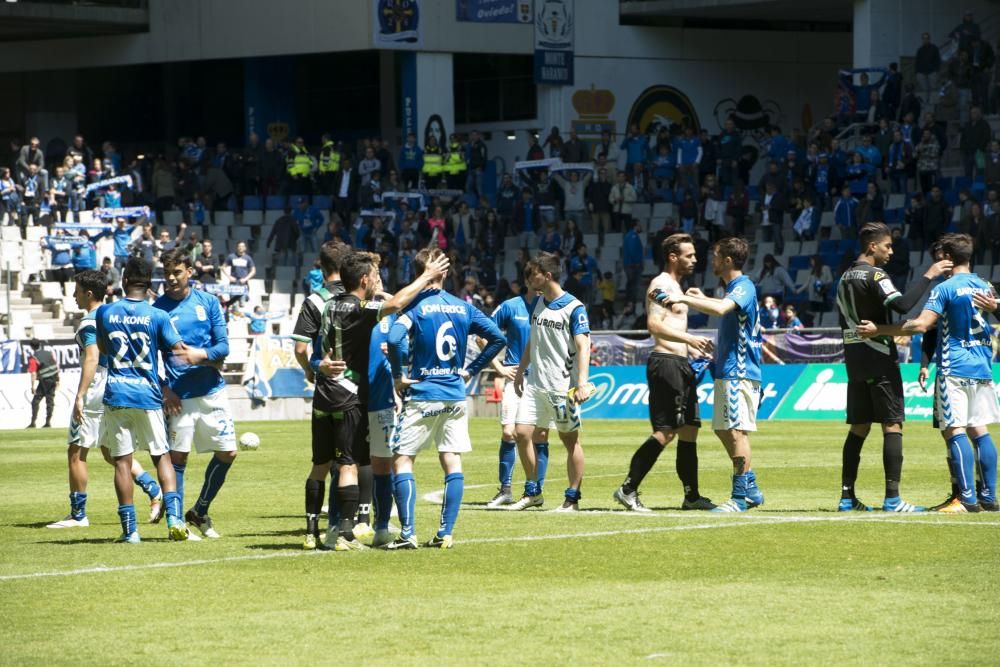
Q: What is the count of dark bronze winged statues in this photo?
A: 0